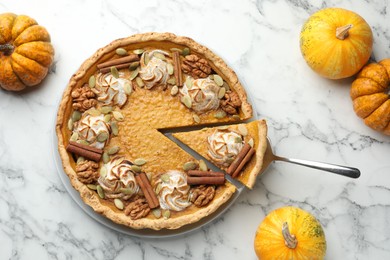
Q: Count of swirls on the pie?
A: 7